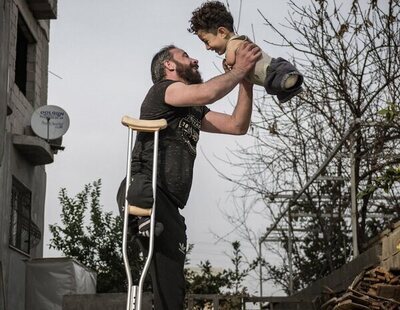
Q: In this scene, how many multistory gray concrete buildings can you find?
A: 1